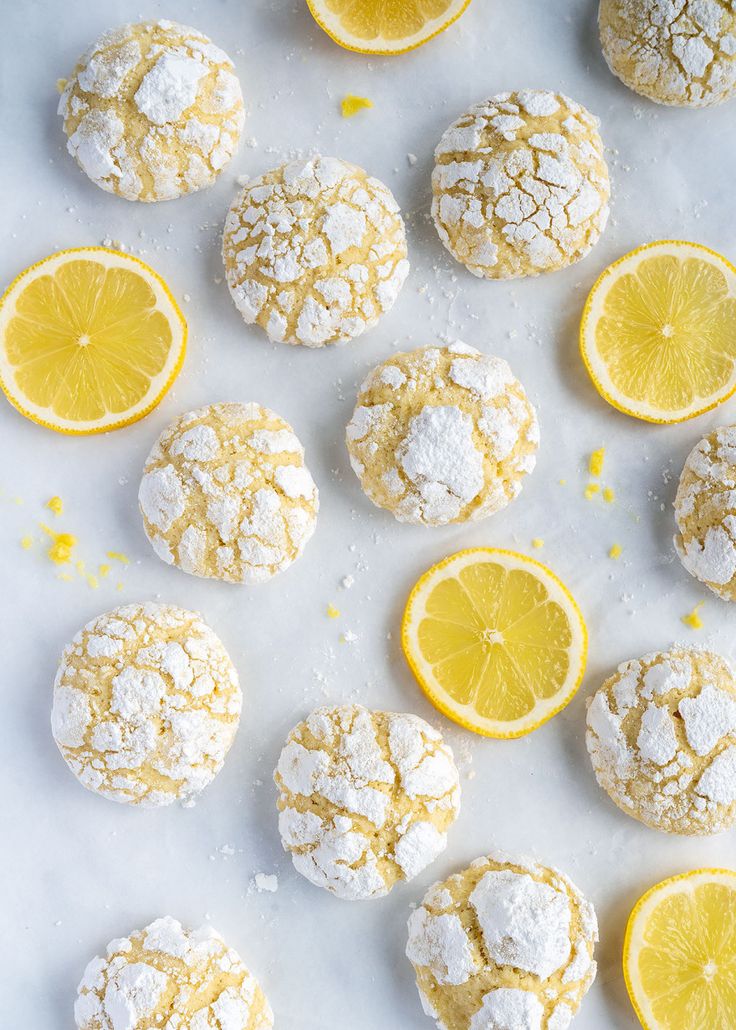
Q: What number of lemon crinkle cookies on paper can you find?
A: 12